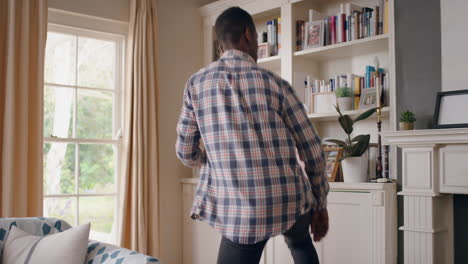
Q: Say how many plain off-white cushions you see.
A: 1